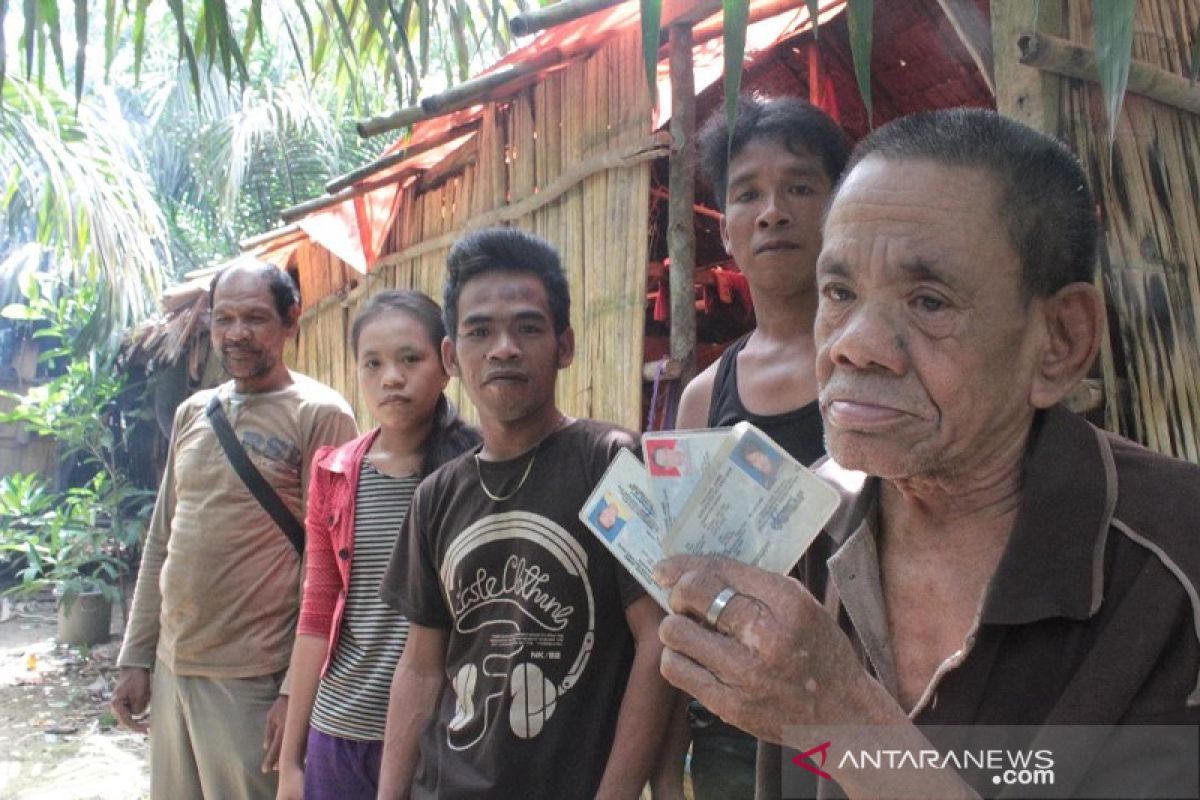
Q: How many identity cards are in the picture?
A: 3